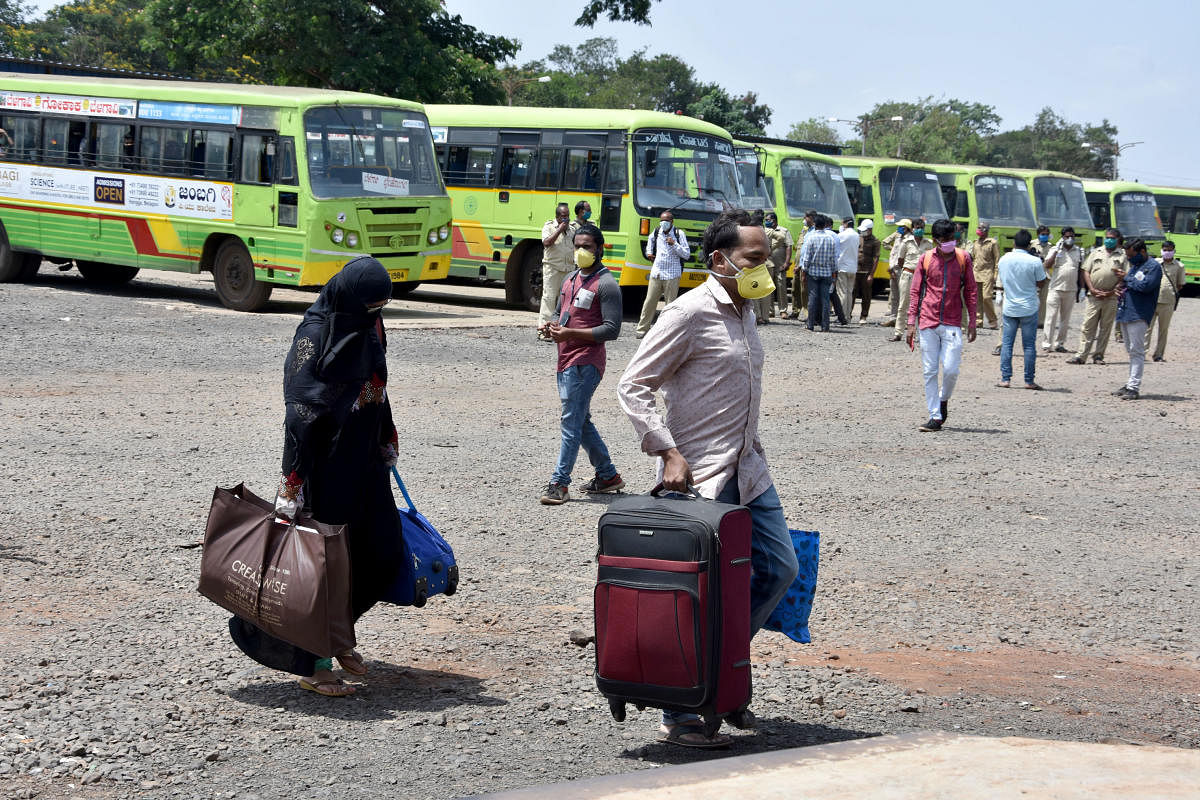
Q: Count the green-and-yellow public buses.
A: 9